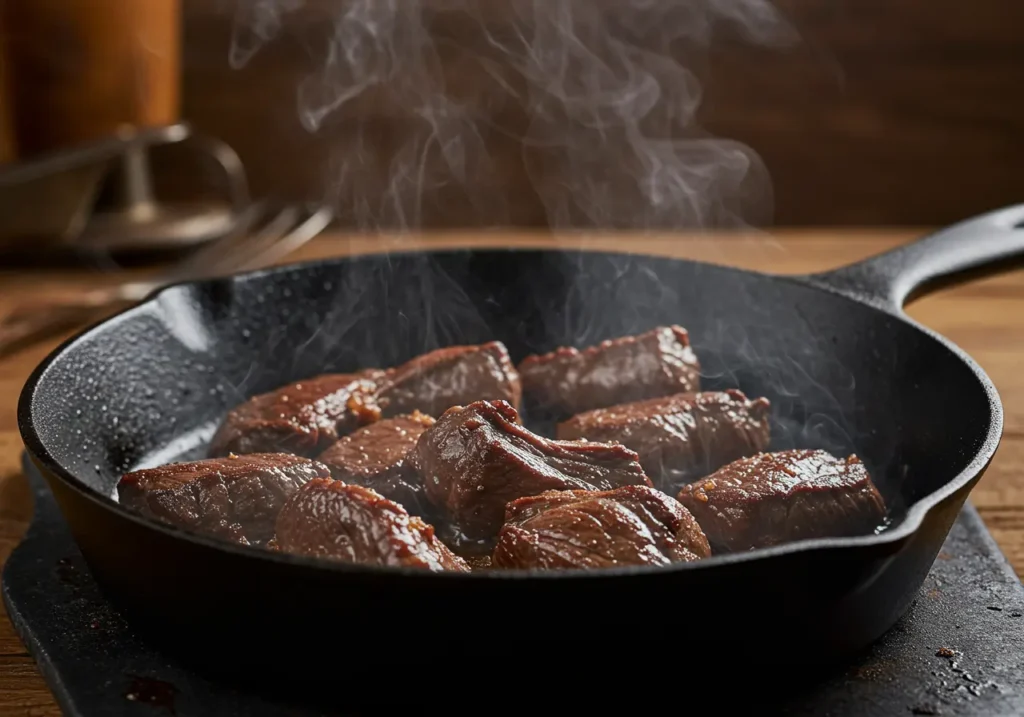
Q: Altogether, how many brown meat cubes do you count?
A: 10